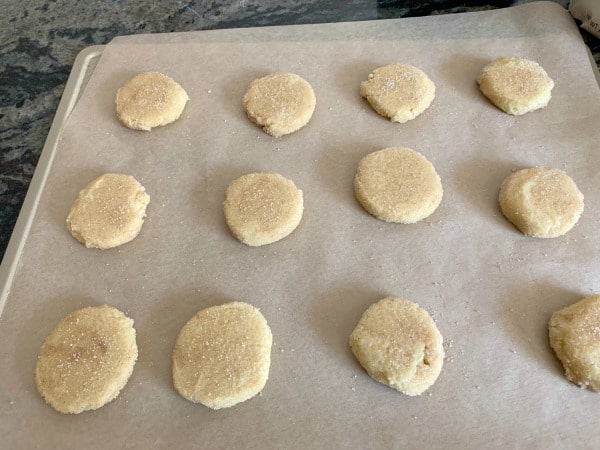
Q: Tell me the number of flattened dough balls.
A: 12